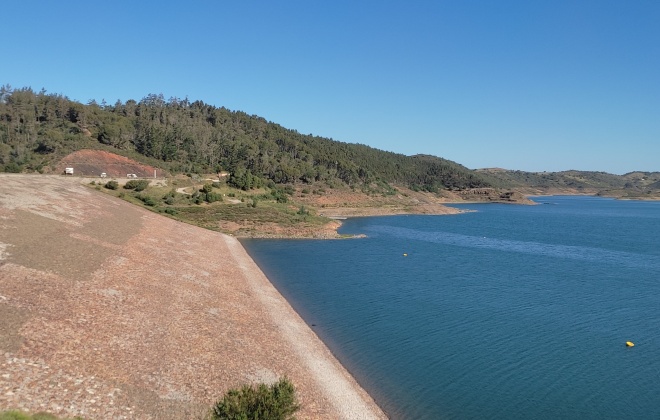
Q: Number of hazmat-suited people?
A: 0